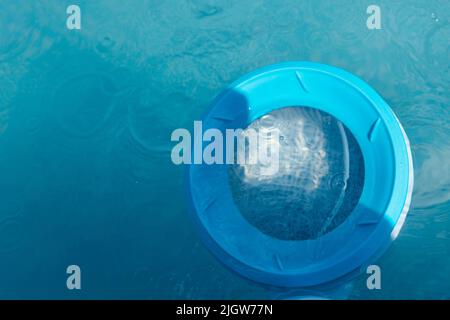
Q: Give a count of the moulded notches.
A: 6